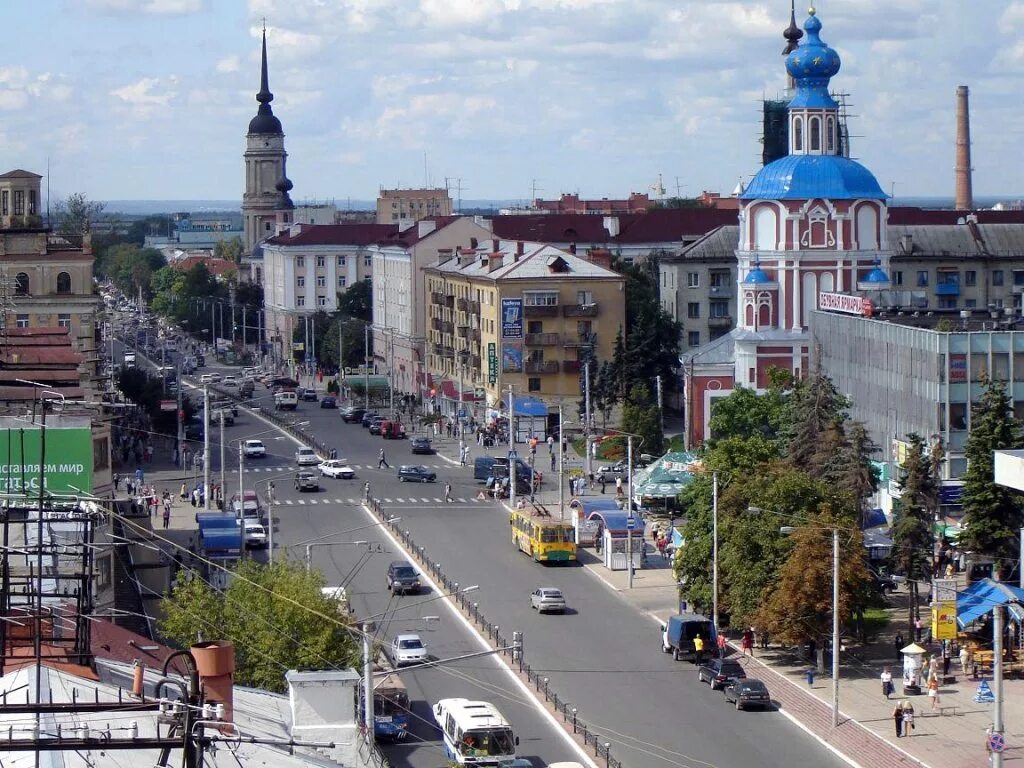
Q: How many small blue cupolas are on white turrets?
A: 2